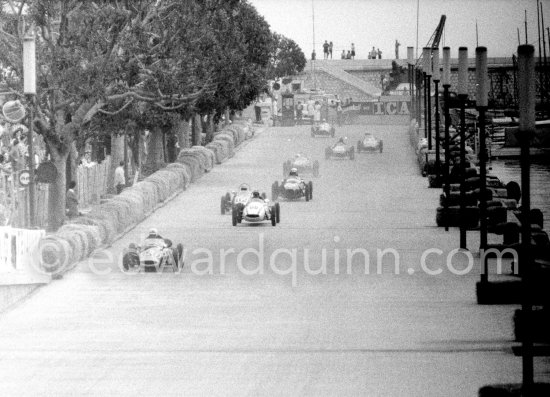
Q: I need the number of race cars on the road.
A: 8